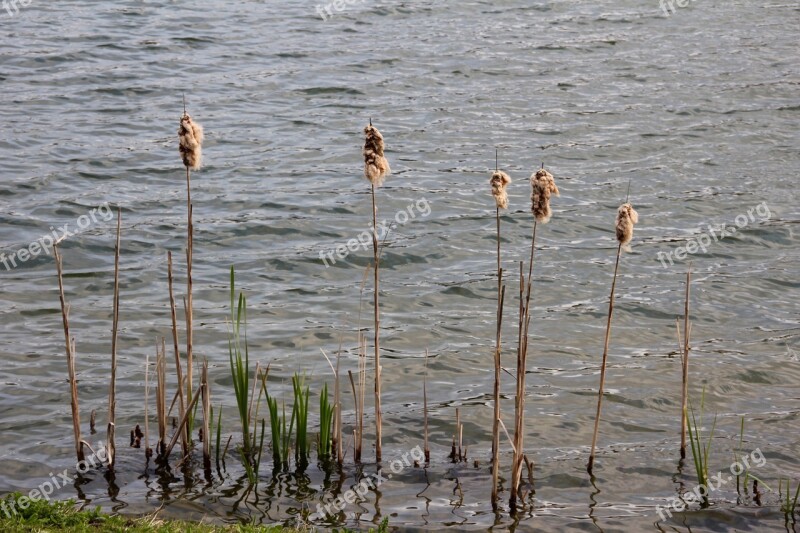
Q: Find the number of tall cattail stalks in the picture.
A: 5